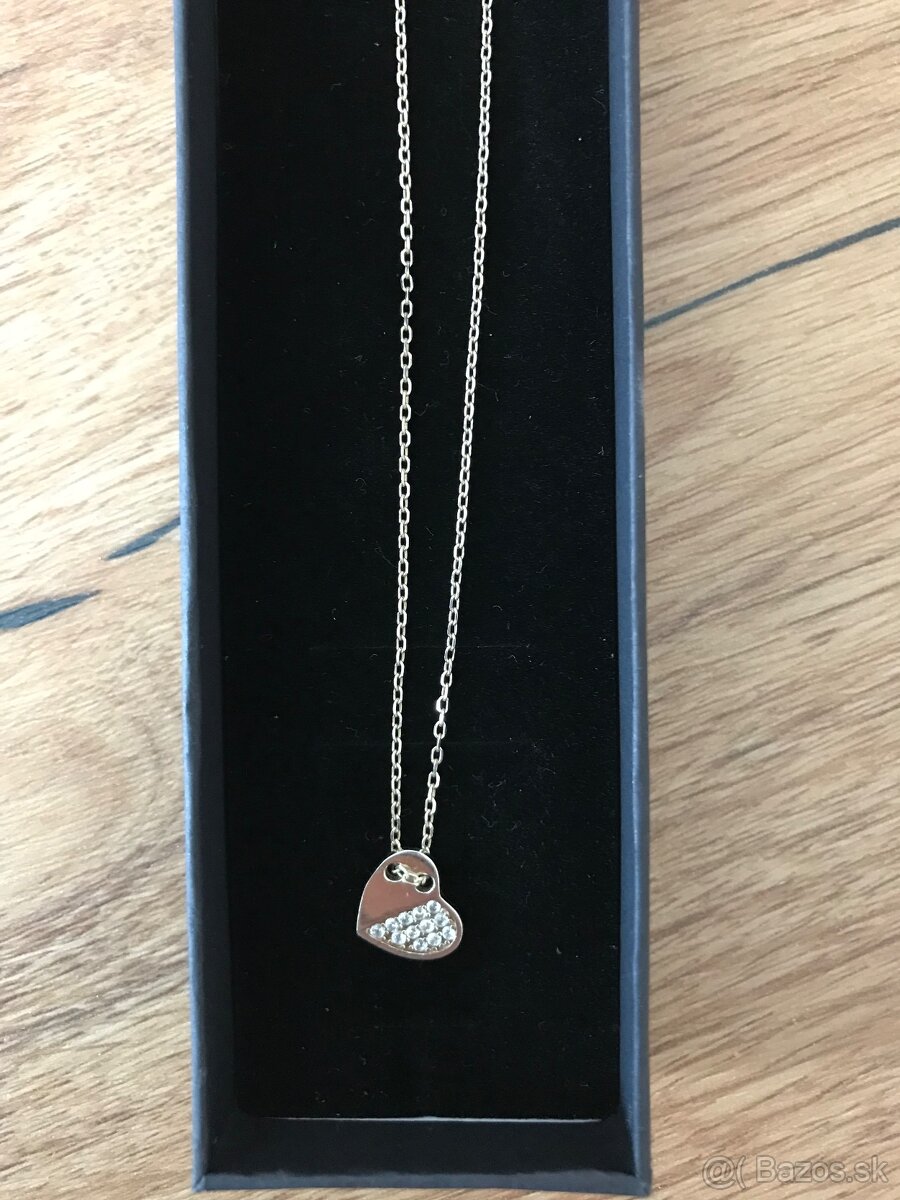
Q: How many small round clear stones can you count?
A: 12